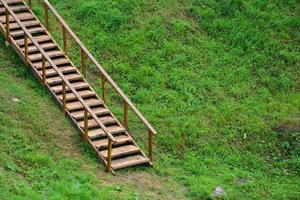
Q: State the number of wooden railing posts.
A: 13